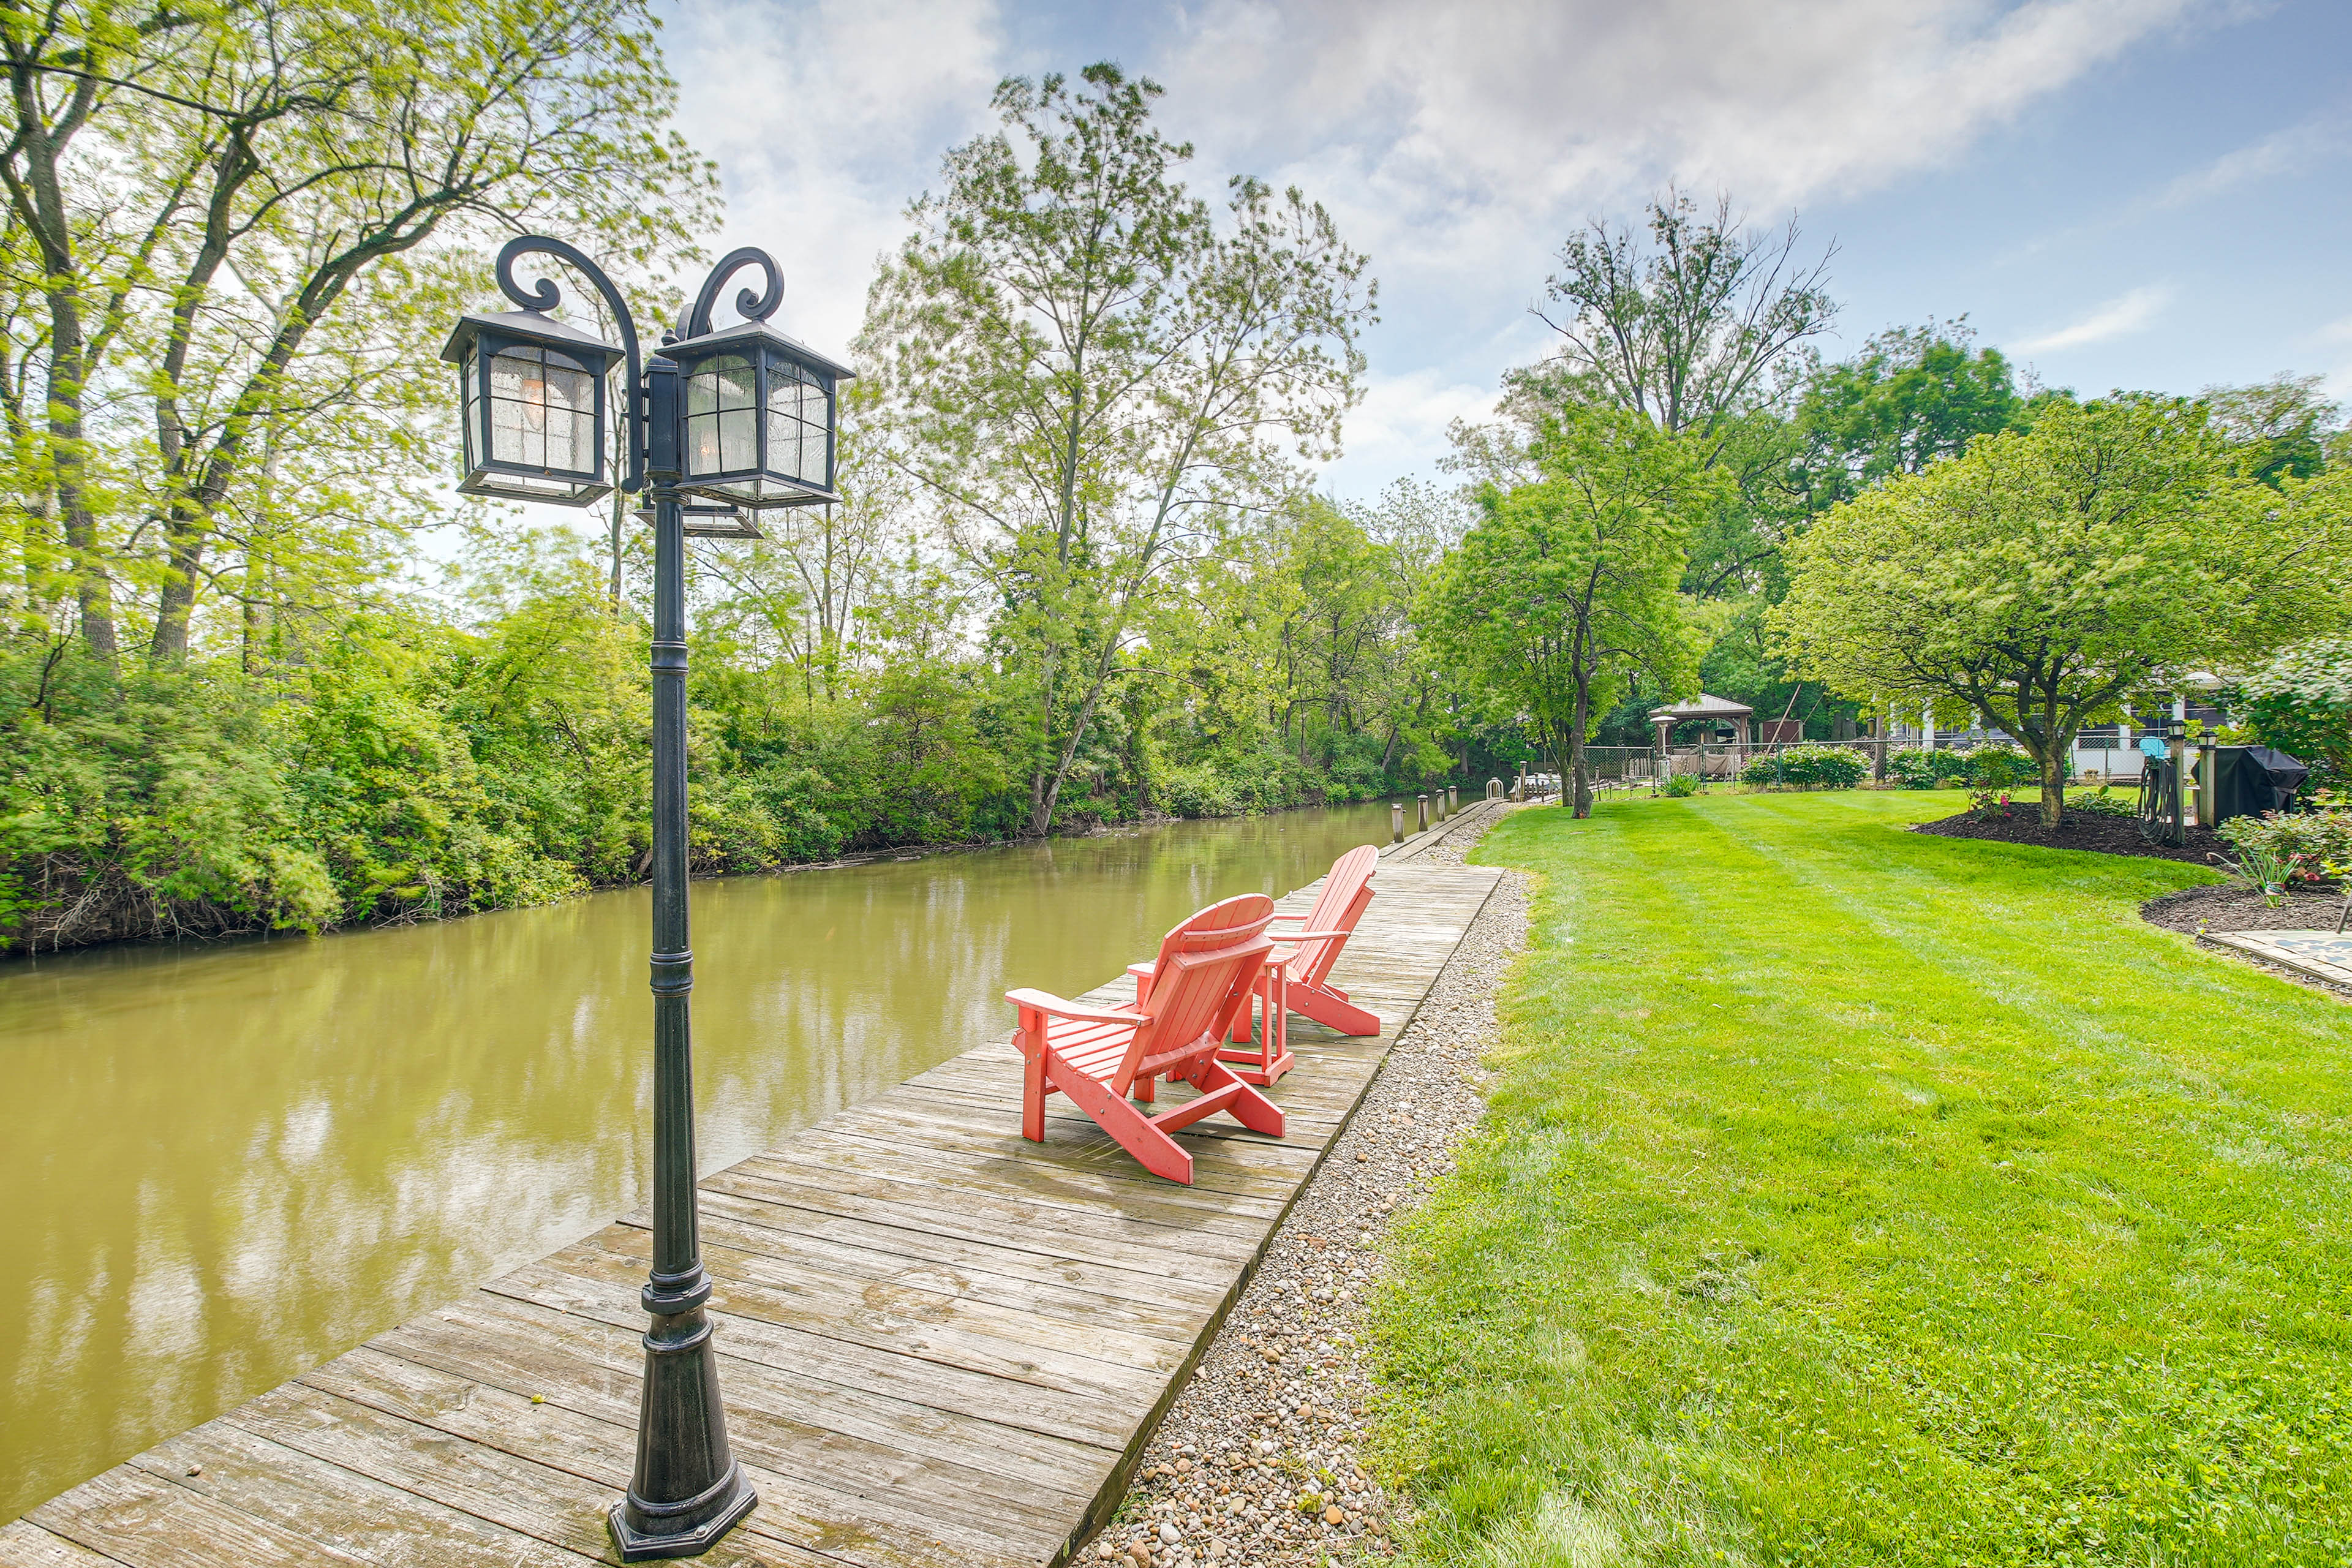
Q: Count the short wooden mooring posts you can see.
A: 4